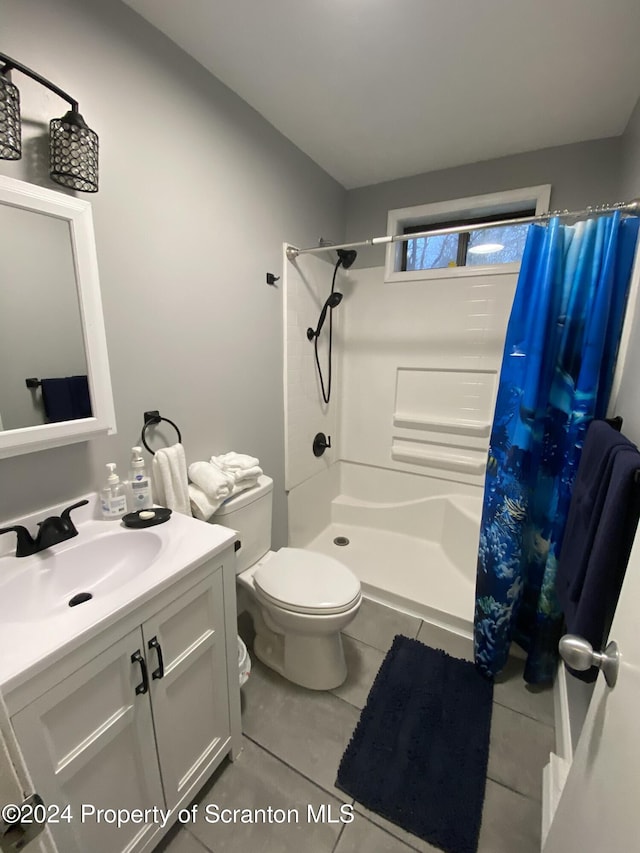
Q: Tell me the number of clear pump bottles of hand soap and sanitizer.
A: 2